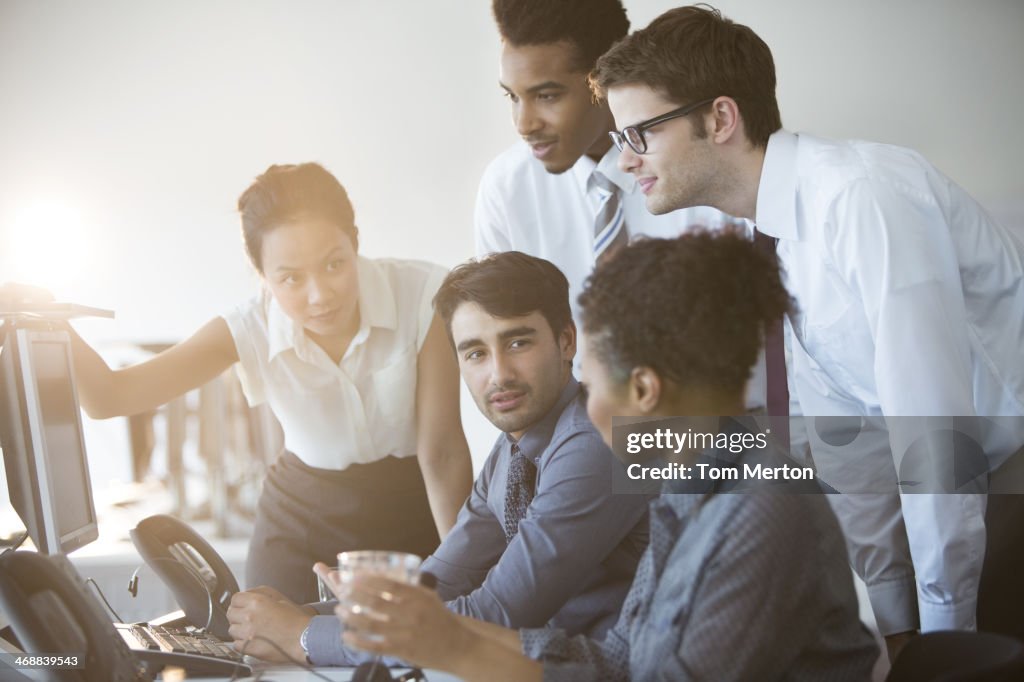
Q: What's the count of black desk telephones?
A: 2